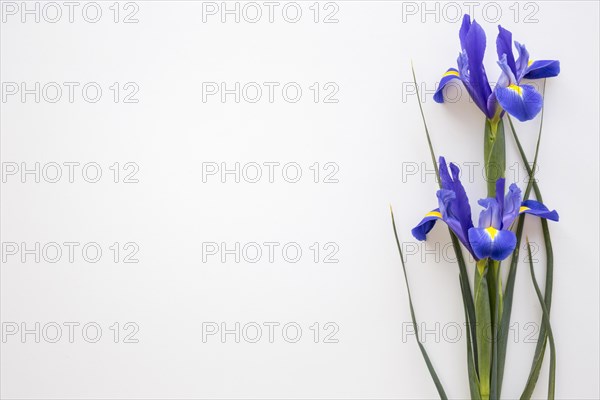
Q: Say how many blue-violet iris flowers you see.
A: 2